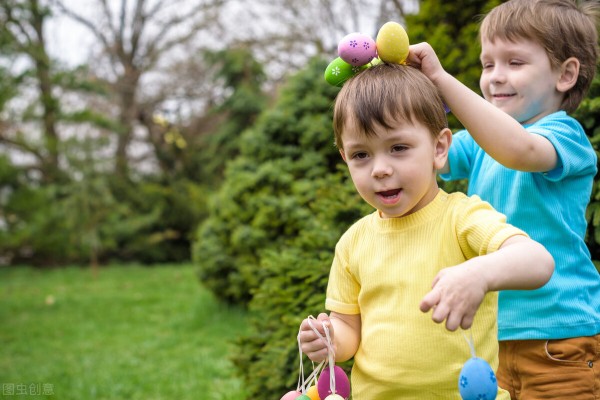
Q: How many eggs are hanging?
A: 6